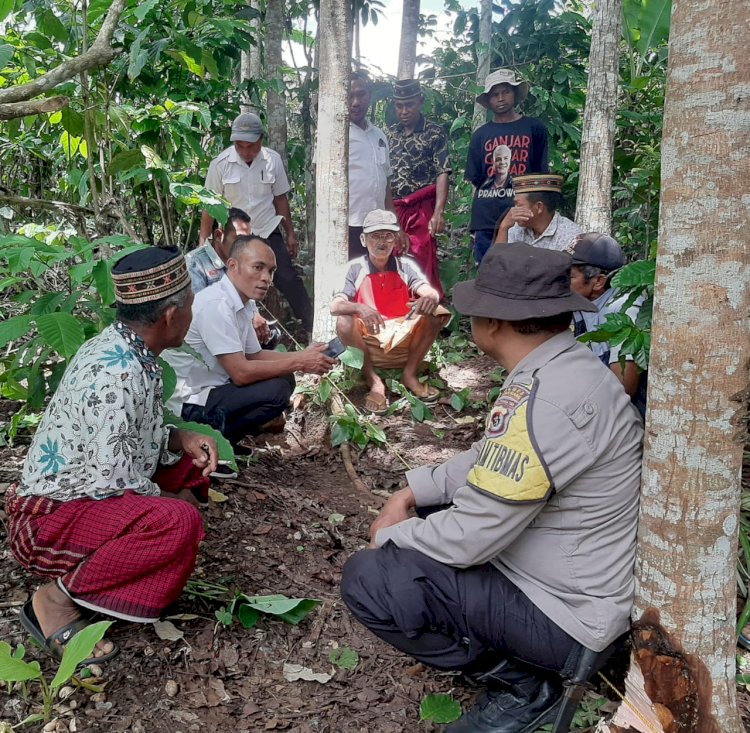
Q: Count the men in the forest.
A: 11